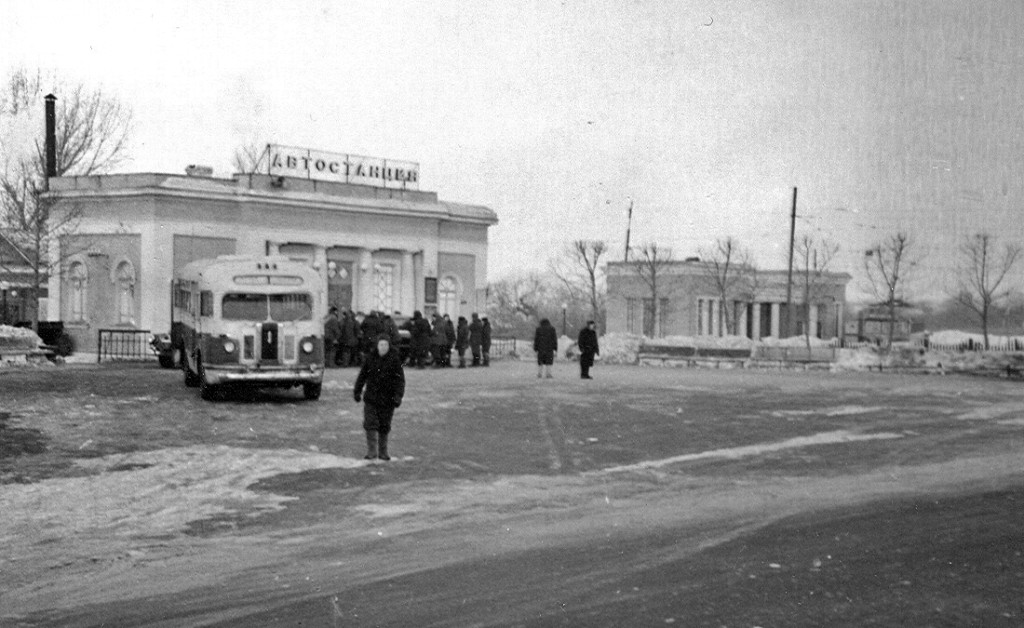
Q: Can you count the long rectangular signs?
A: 1